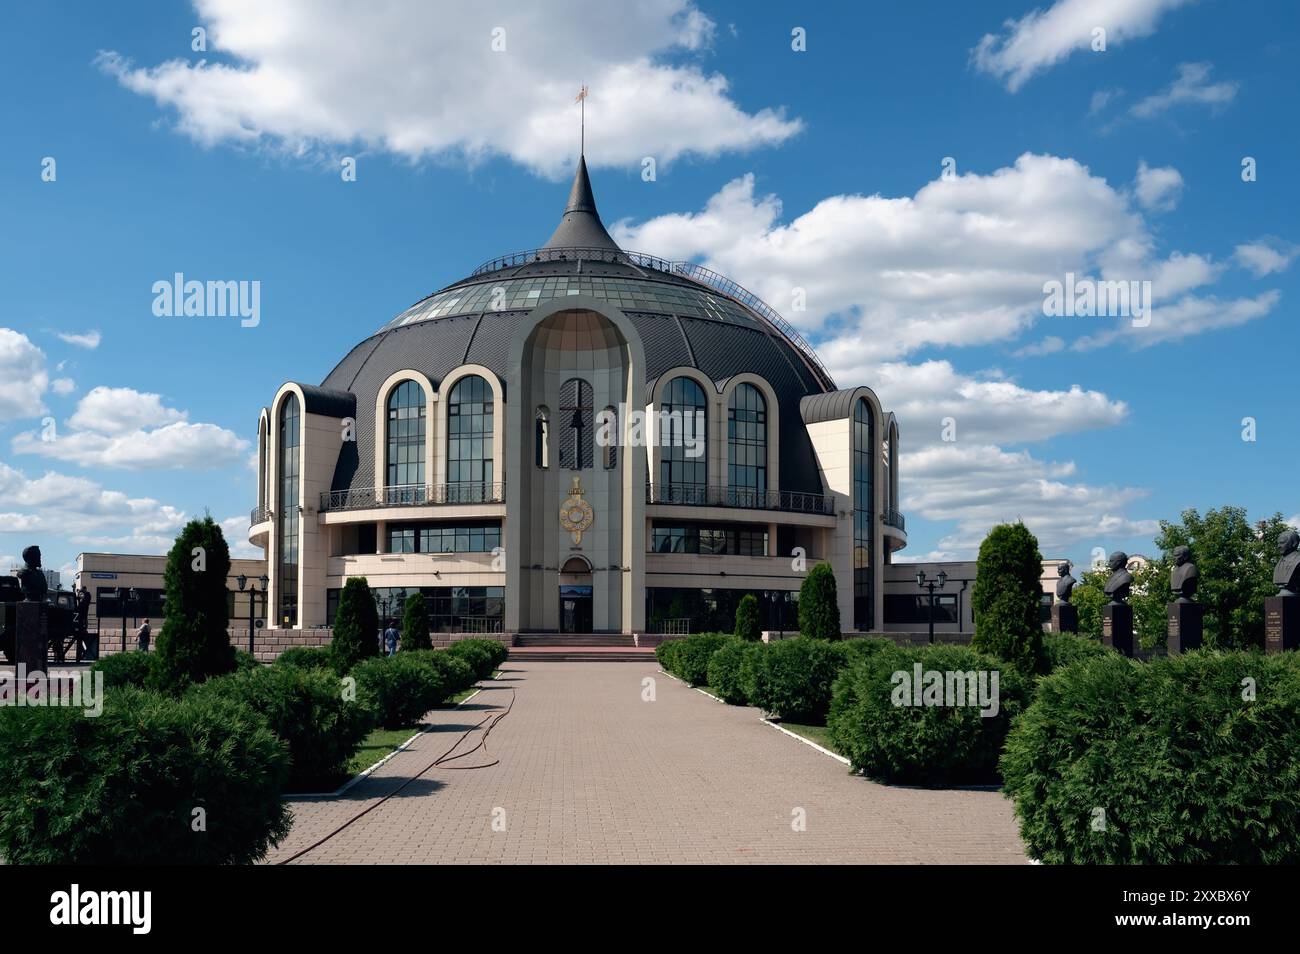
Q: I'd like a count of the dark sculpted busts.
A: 5